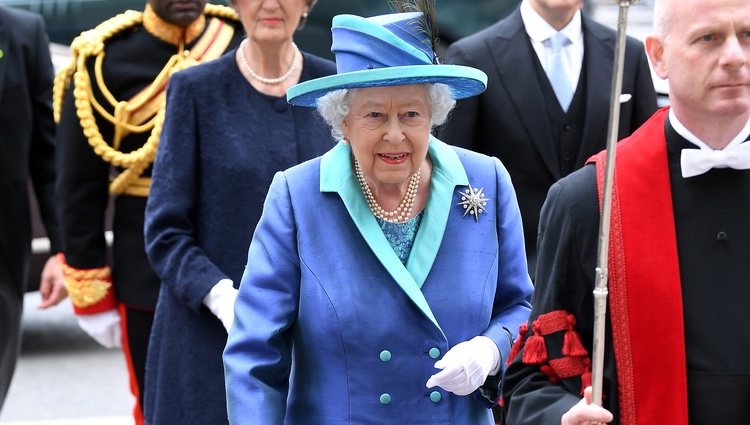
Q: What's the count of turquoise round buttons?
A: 4